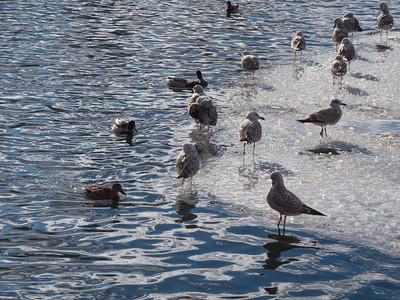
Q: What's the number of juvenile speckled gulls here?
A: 13